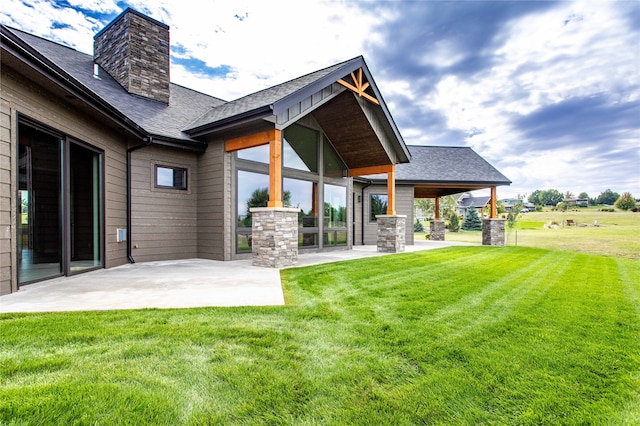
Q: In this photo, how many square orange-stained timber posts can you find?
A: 4